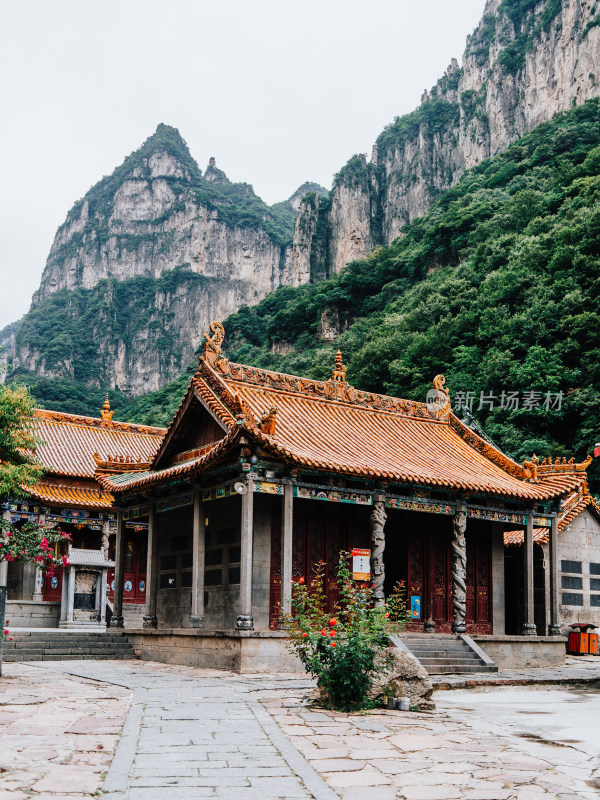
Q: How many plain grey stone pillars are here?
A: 7